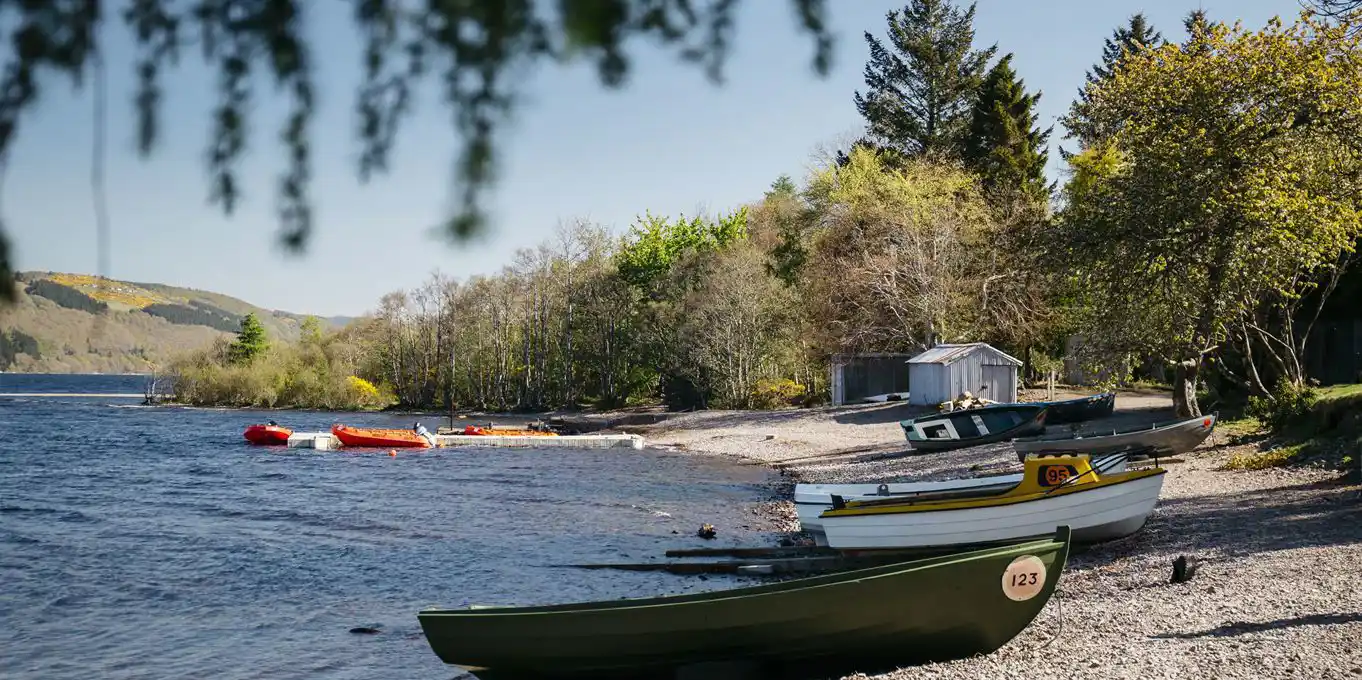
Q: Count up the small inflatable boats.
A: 3